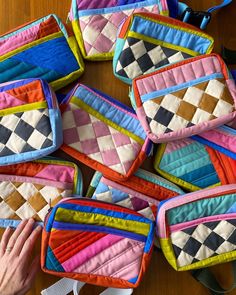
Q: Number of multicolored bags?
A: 11